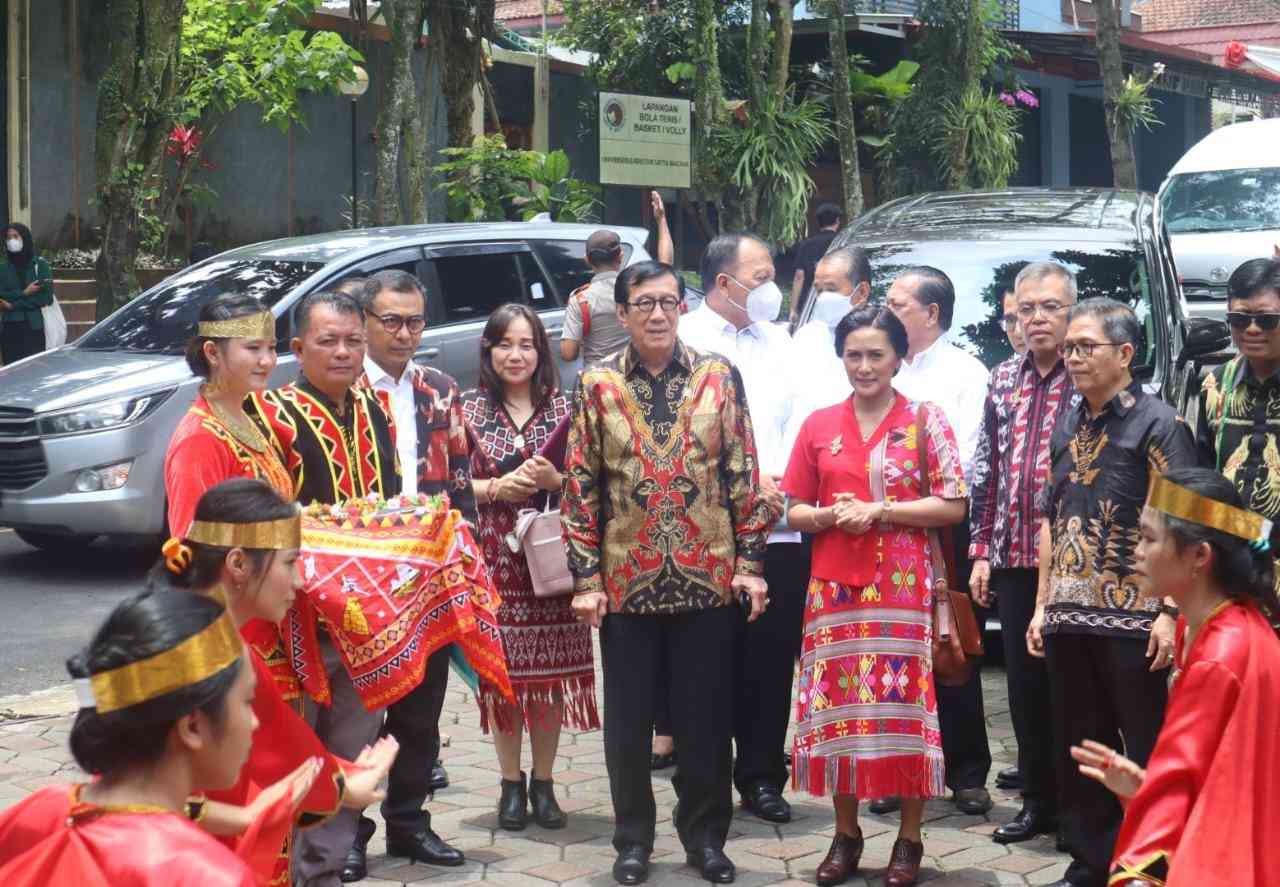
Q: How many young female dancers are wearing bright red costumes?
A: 4